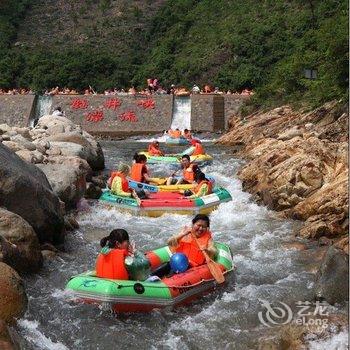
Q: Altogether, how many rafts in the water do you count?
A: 5